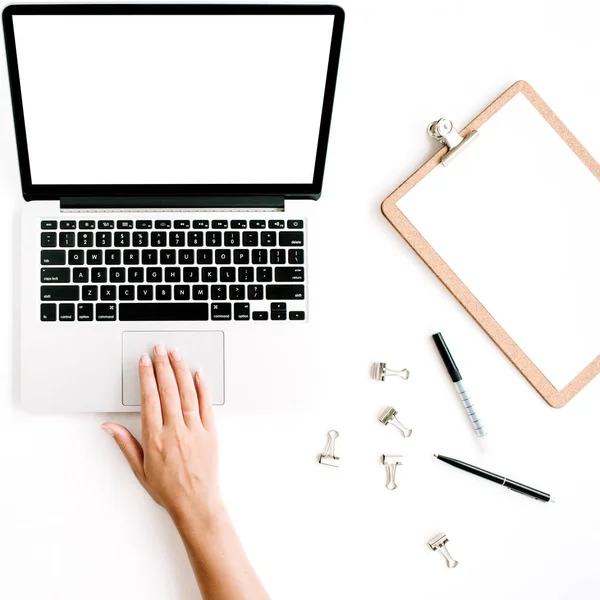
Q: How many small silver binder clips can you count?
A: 5